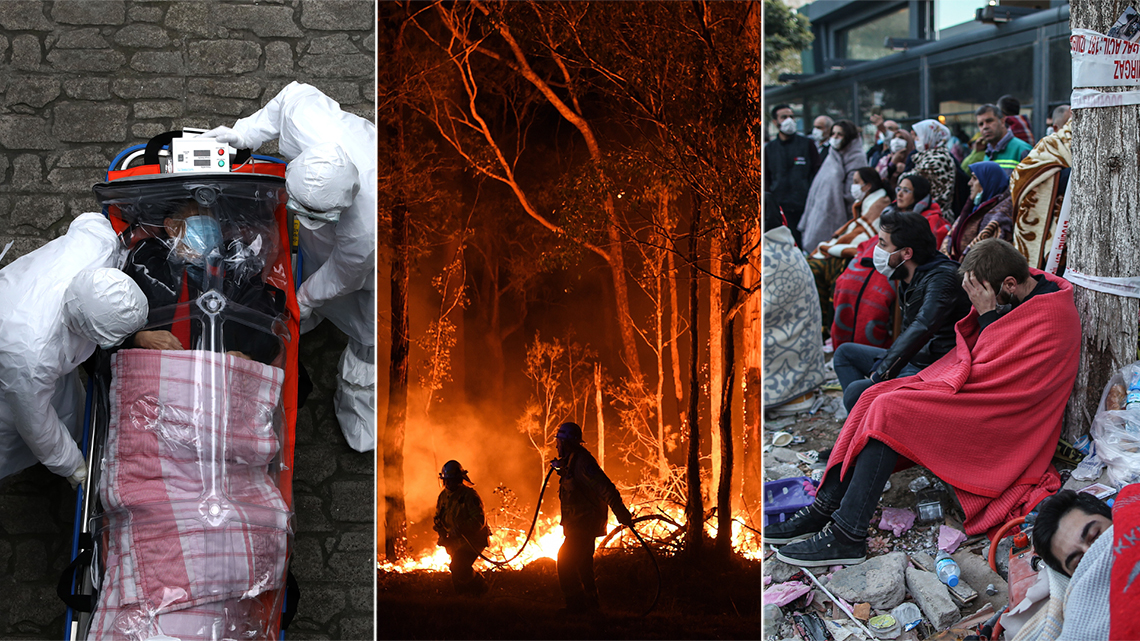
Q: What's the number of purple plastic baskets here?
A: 1